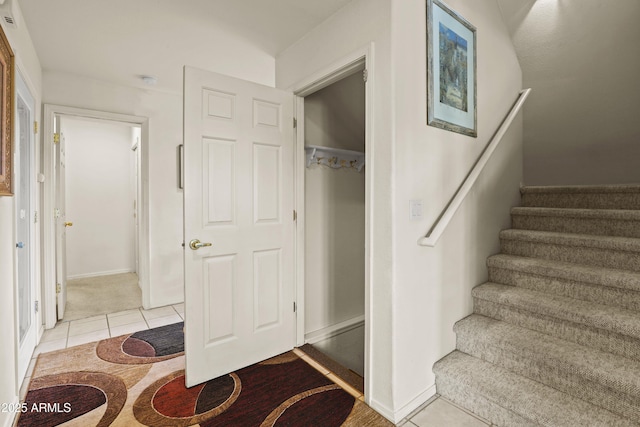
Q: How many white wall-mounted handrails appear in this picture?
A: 1